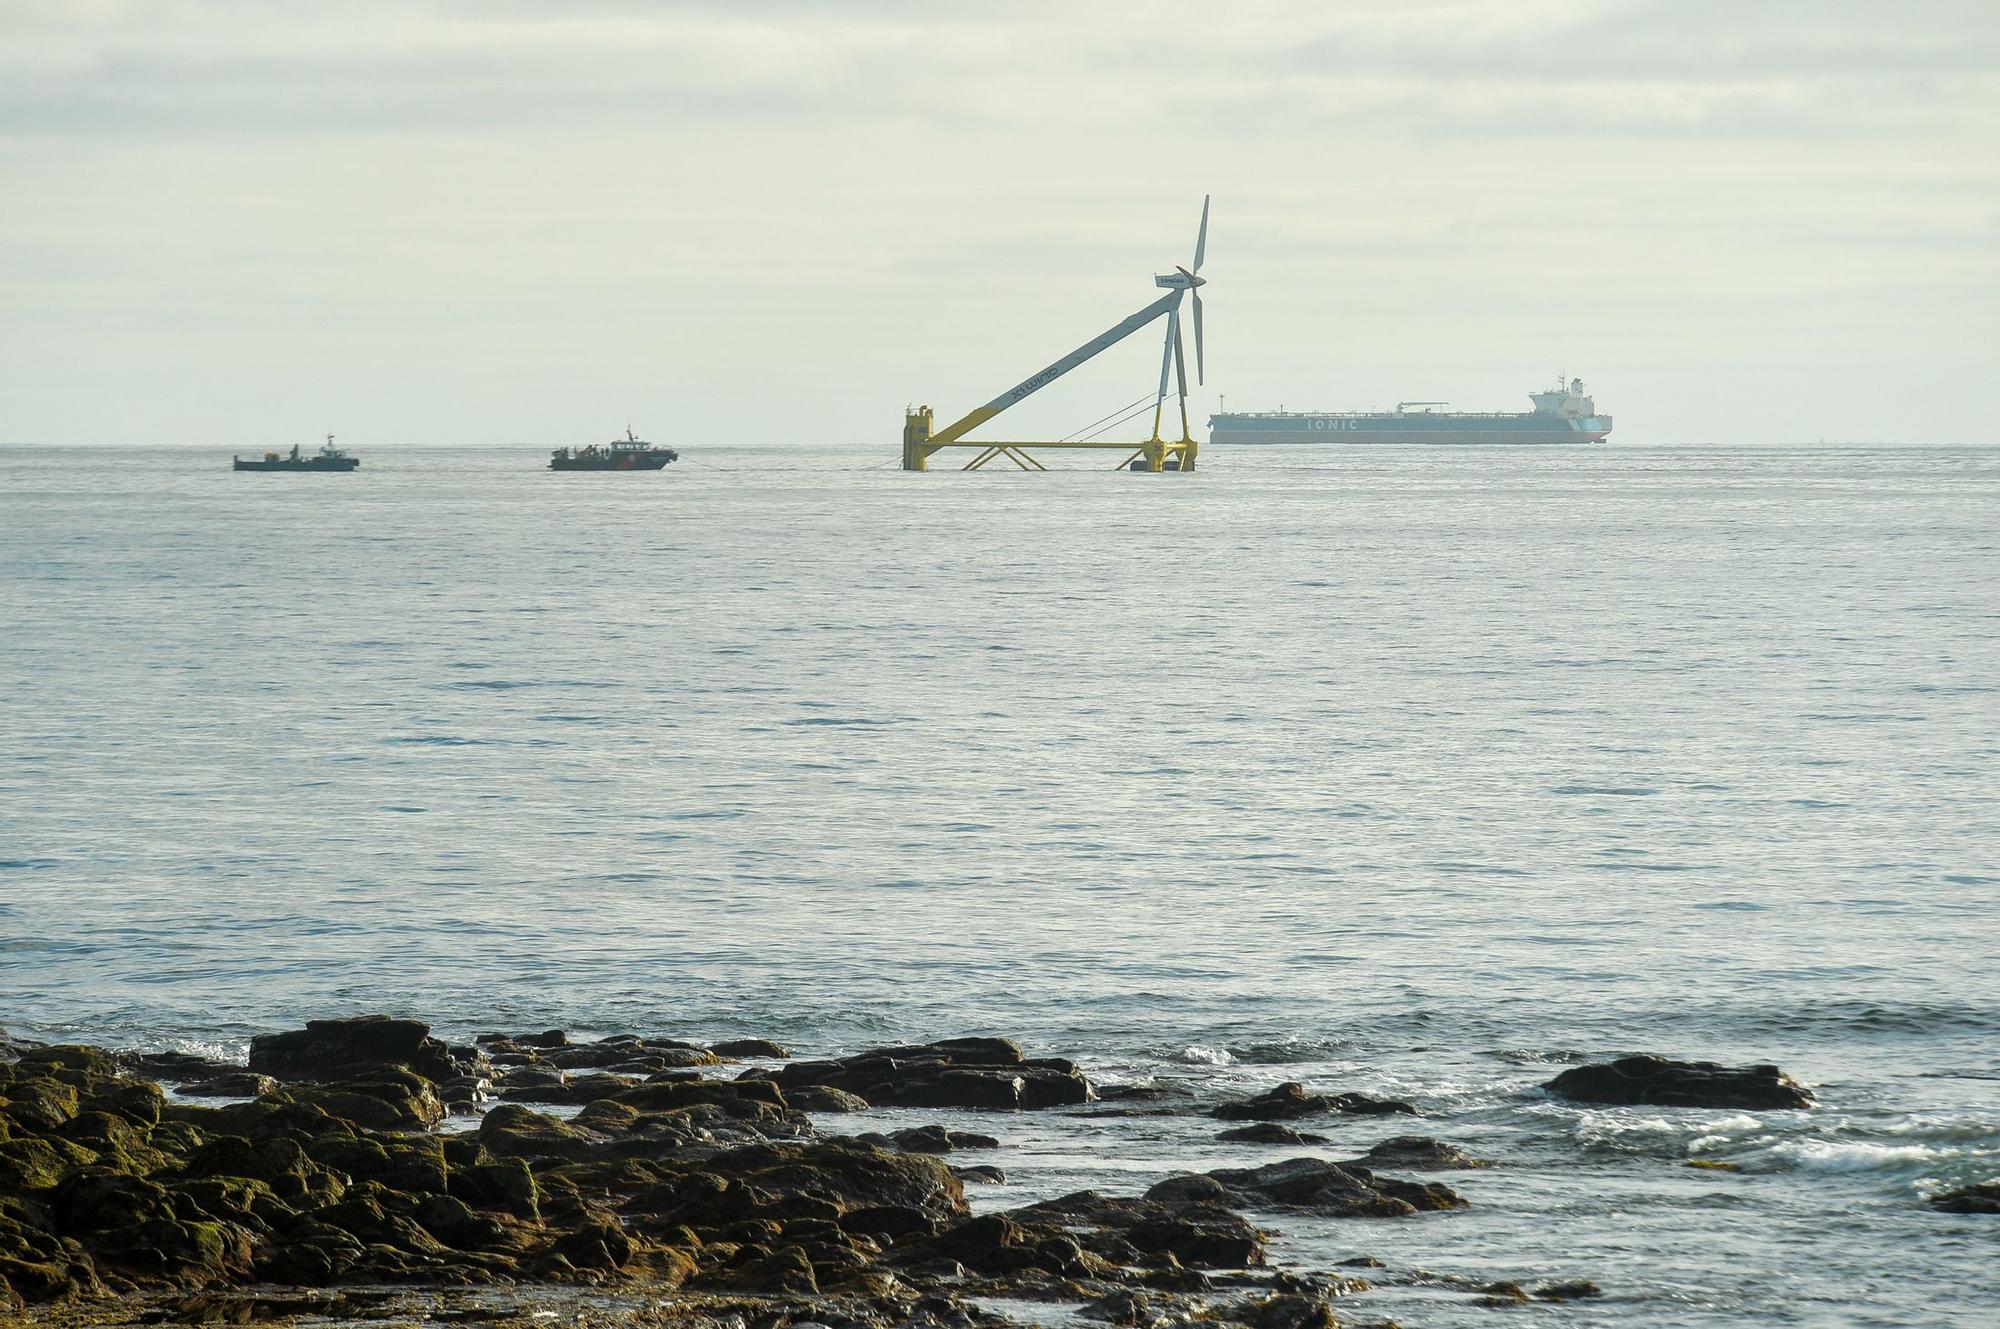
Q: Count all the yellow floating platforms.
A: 1